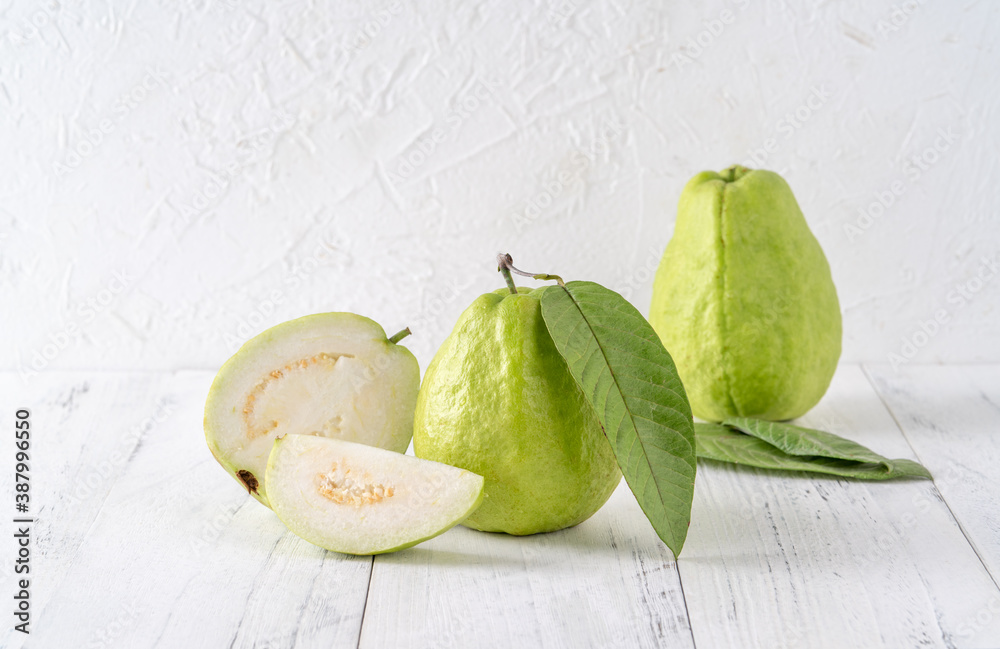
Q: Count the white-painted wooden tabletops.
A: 1